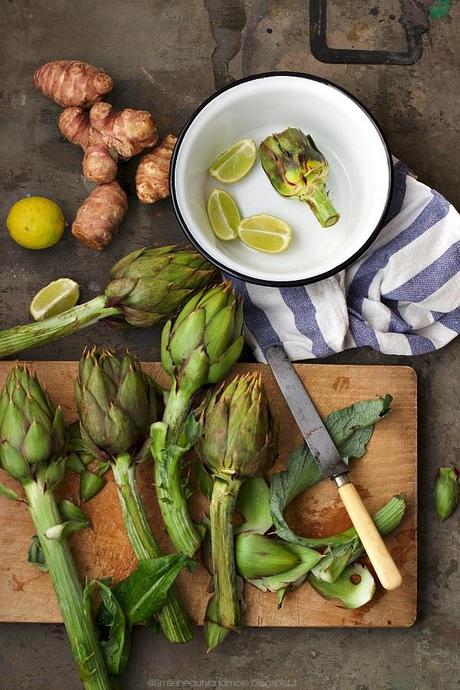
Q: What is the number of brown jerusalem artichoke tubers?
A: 4